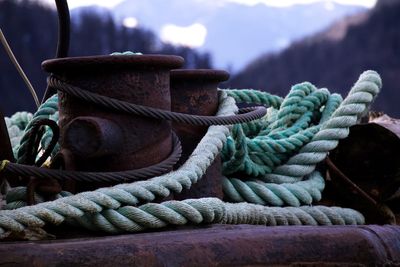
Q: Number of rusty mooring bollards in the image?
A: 2